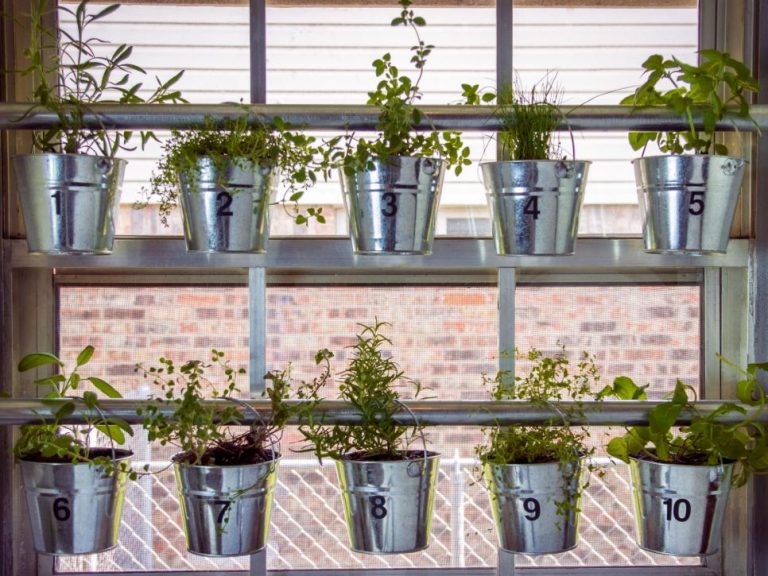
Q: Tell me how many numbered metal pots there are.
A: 10